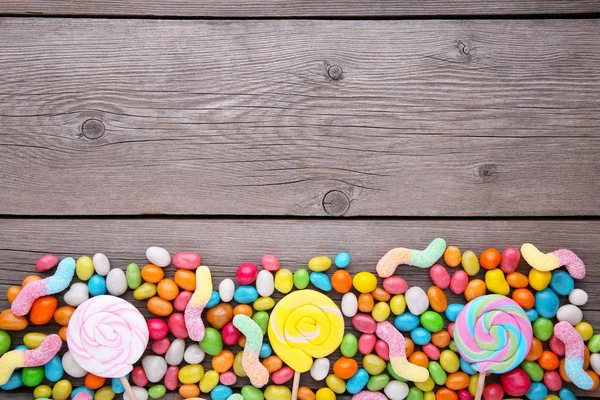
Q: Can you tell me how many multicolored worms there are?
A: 8